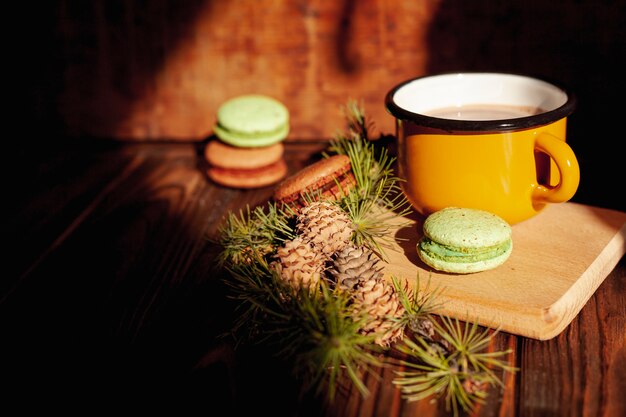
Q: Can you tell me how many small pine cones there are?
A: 4